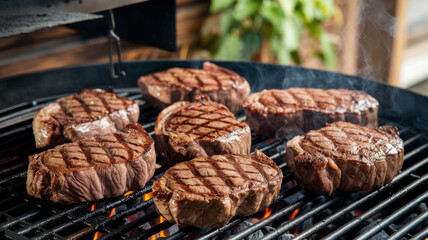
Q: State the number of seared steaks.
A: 7